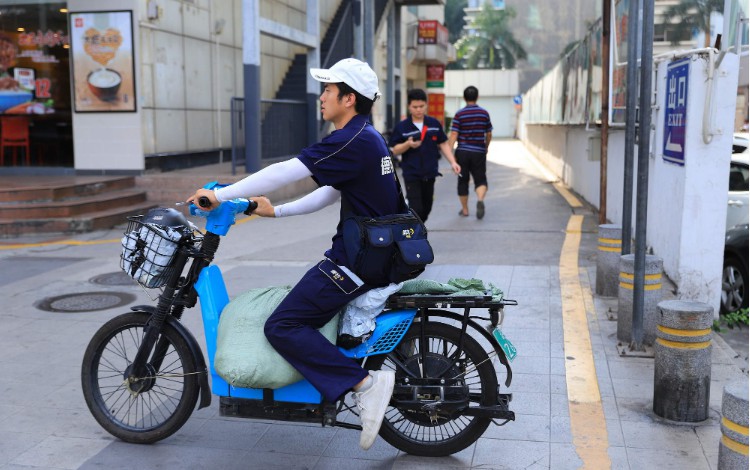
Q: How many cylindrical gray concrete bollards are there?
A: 4